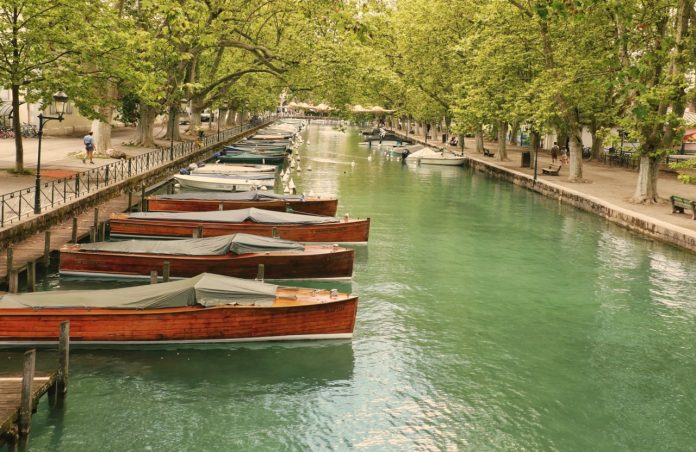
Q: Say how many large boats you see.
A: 4